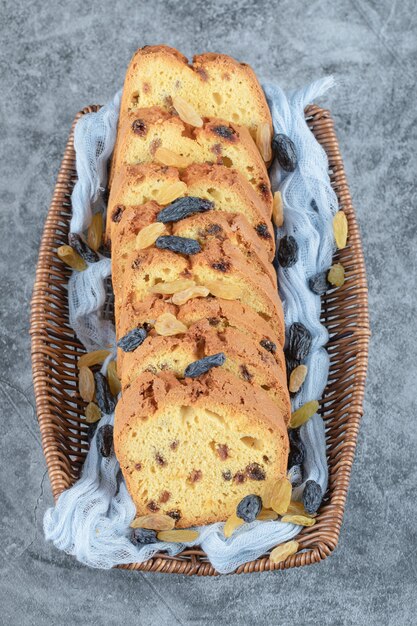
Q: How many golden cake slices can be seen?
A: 8